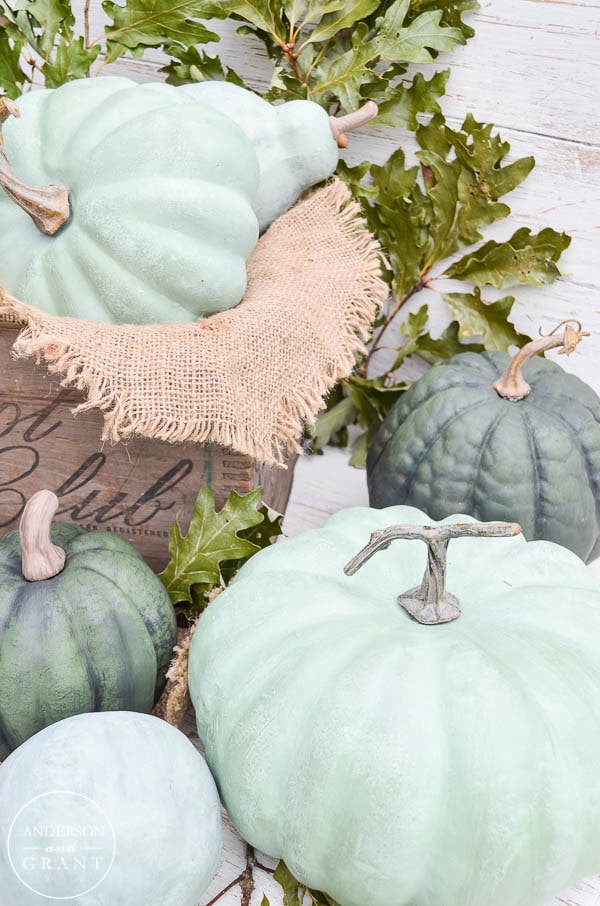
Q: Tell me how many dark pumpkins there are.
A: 2